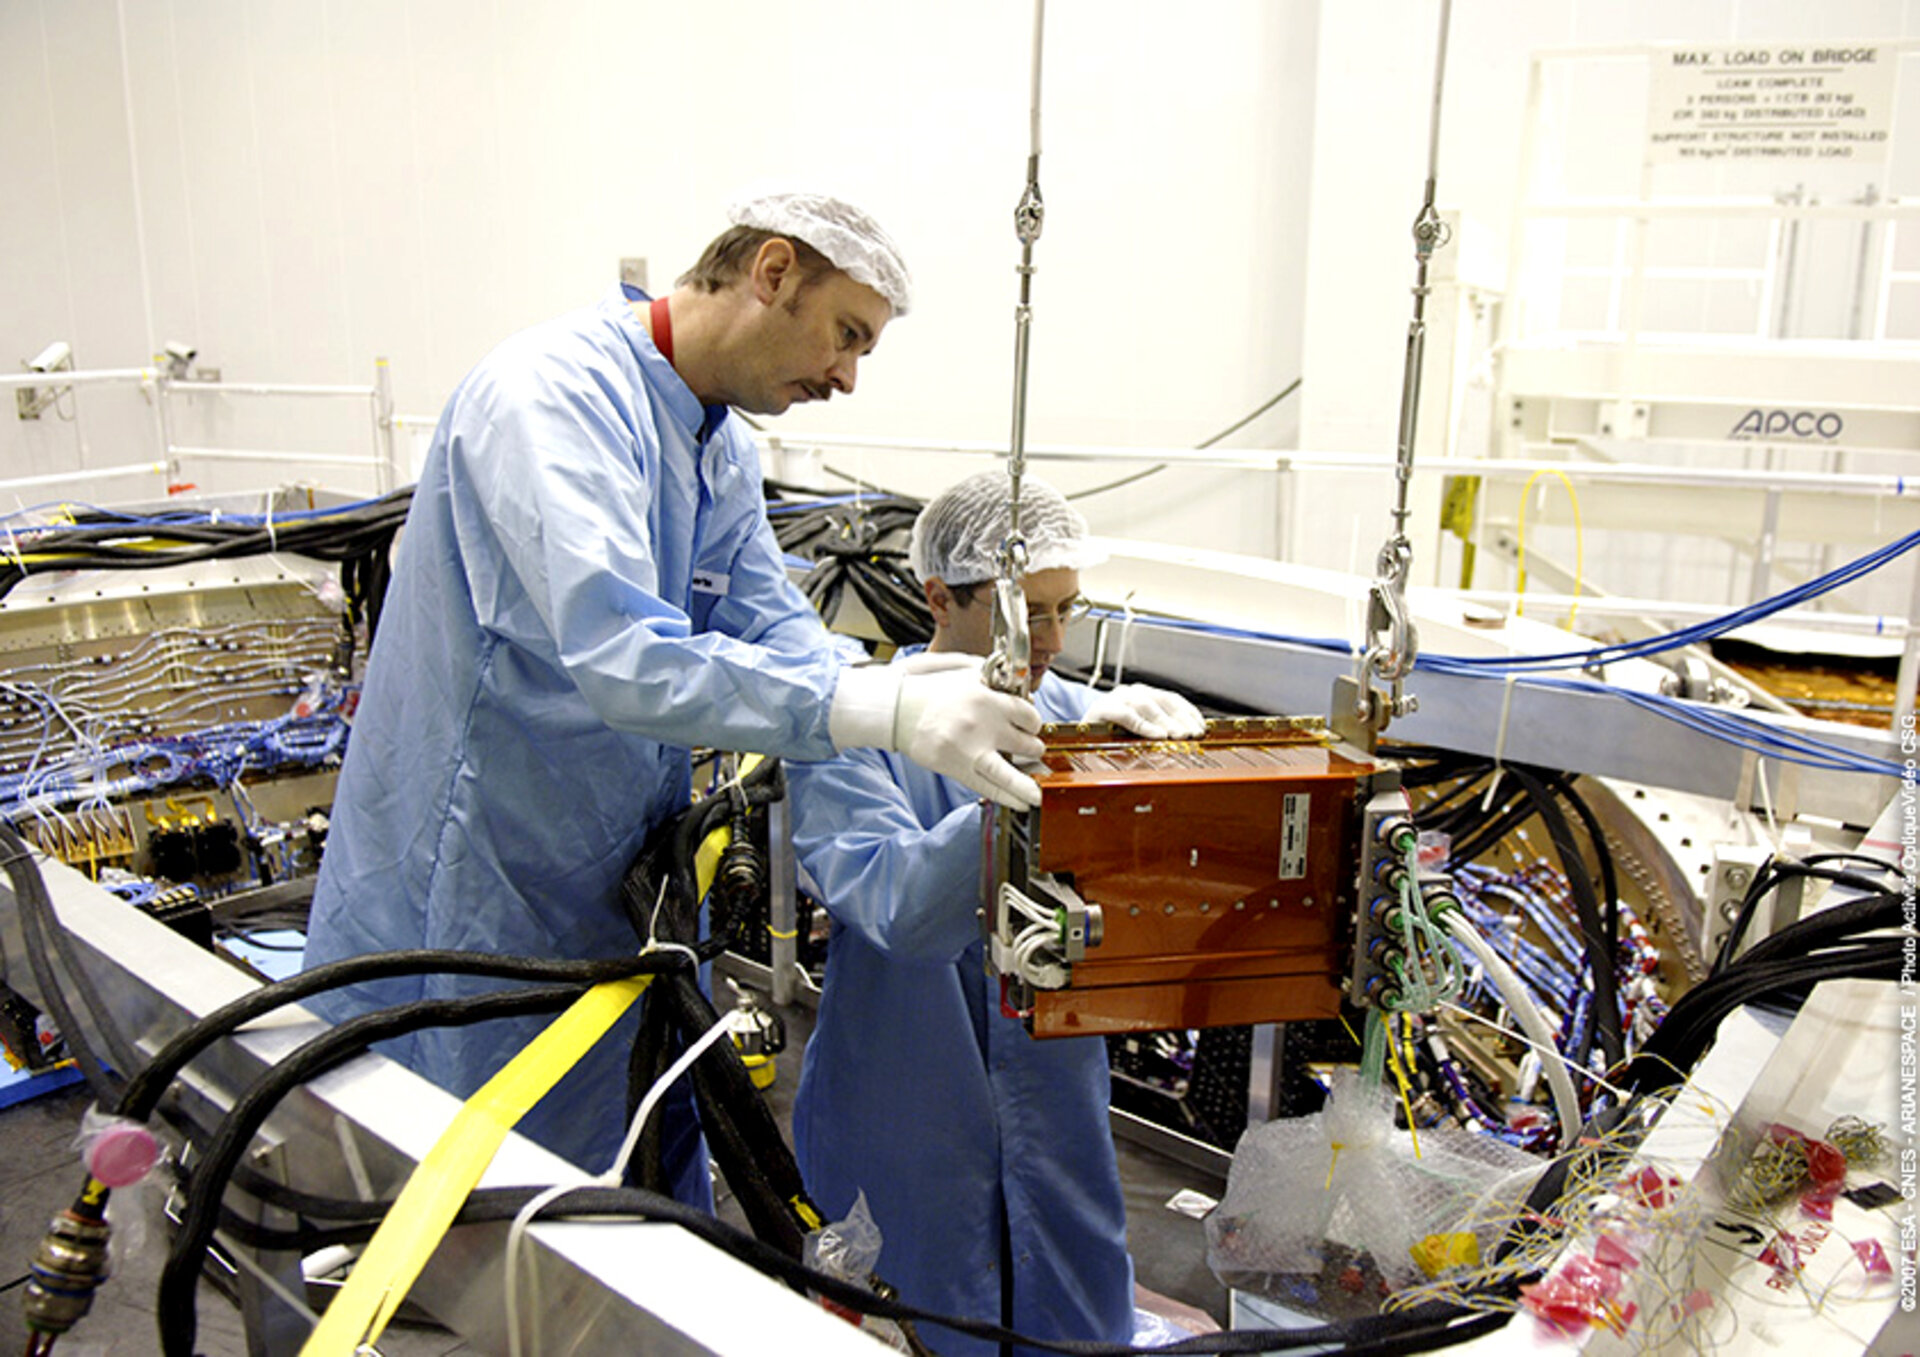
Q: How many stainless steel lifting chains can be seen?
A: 2